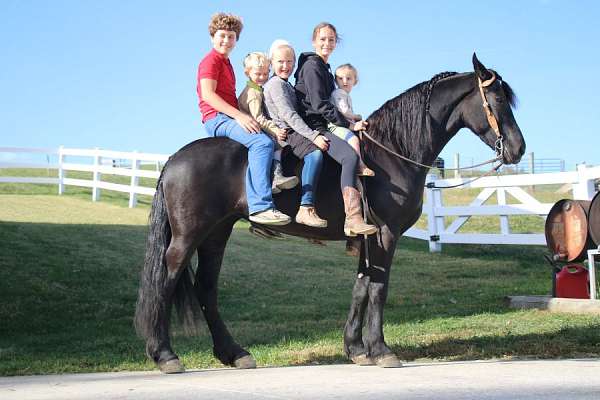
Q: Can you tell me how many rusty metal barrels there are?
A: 2